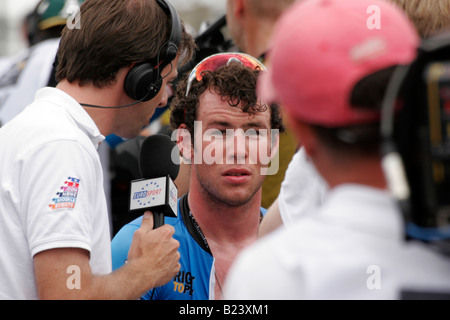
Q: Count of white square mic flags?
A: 1